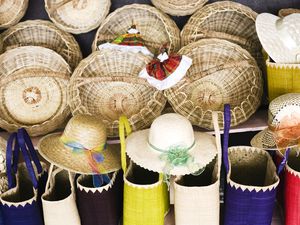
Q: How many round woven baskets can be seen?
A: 9